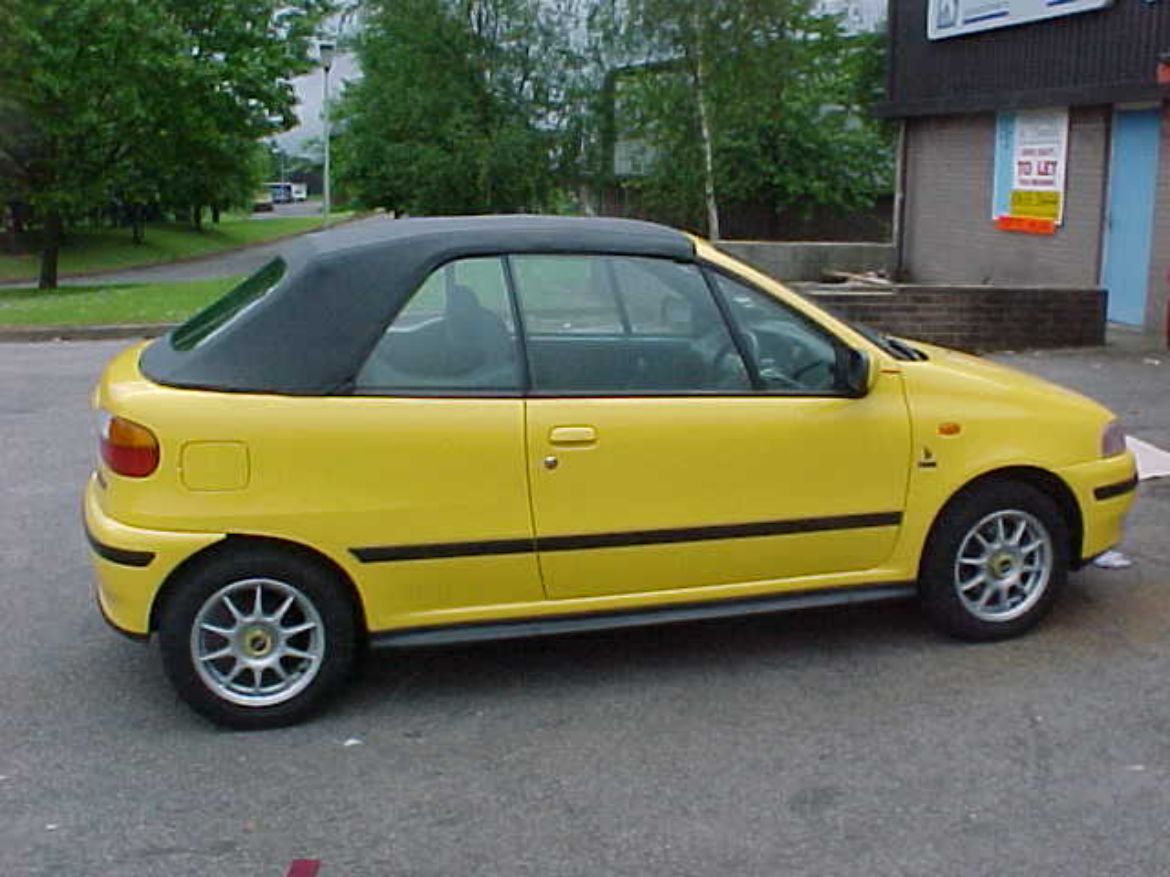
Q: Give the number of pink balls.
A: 0